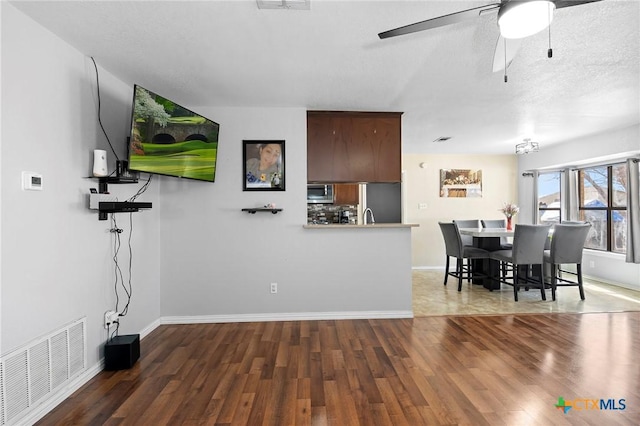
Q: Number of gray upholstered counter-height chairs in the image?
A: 6